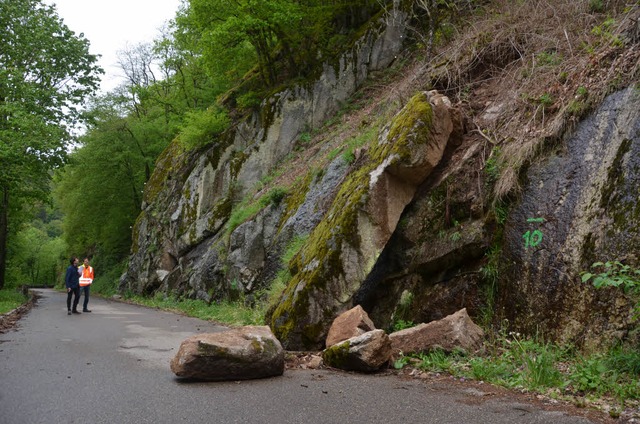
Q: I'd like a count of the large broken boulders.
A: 4